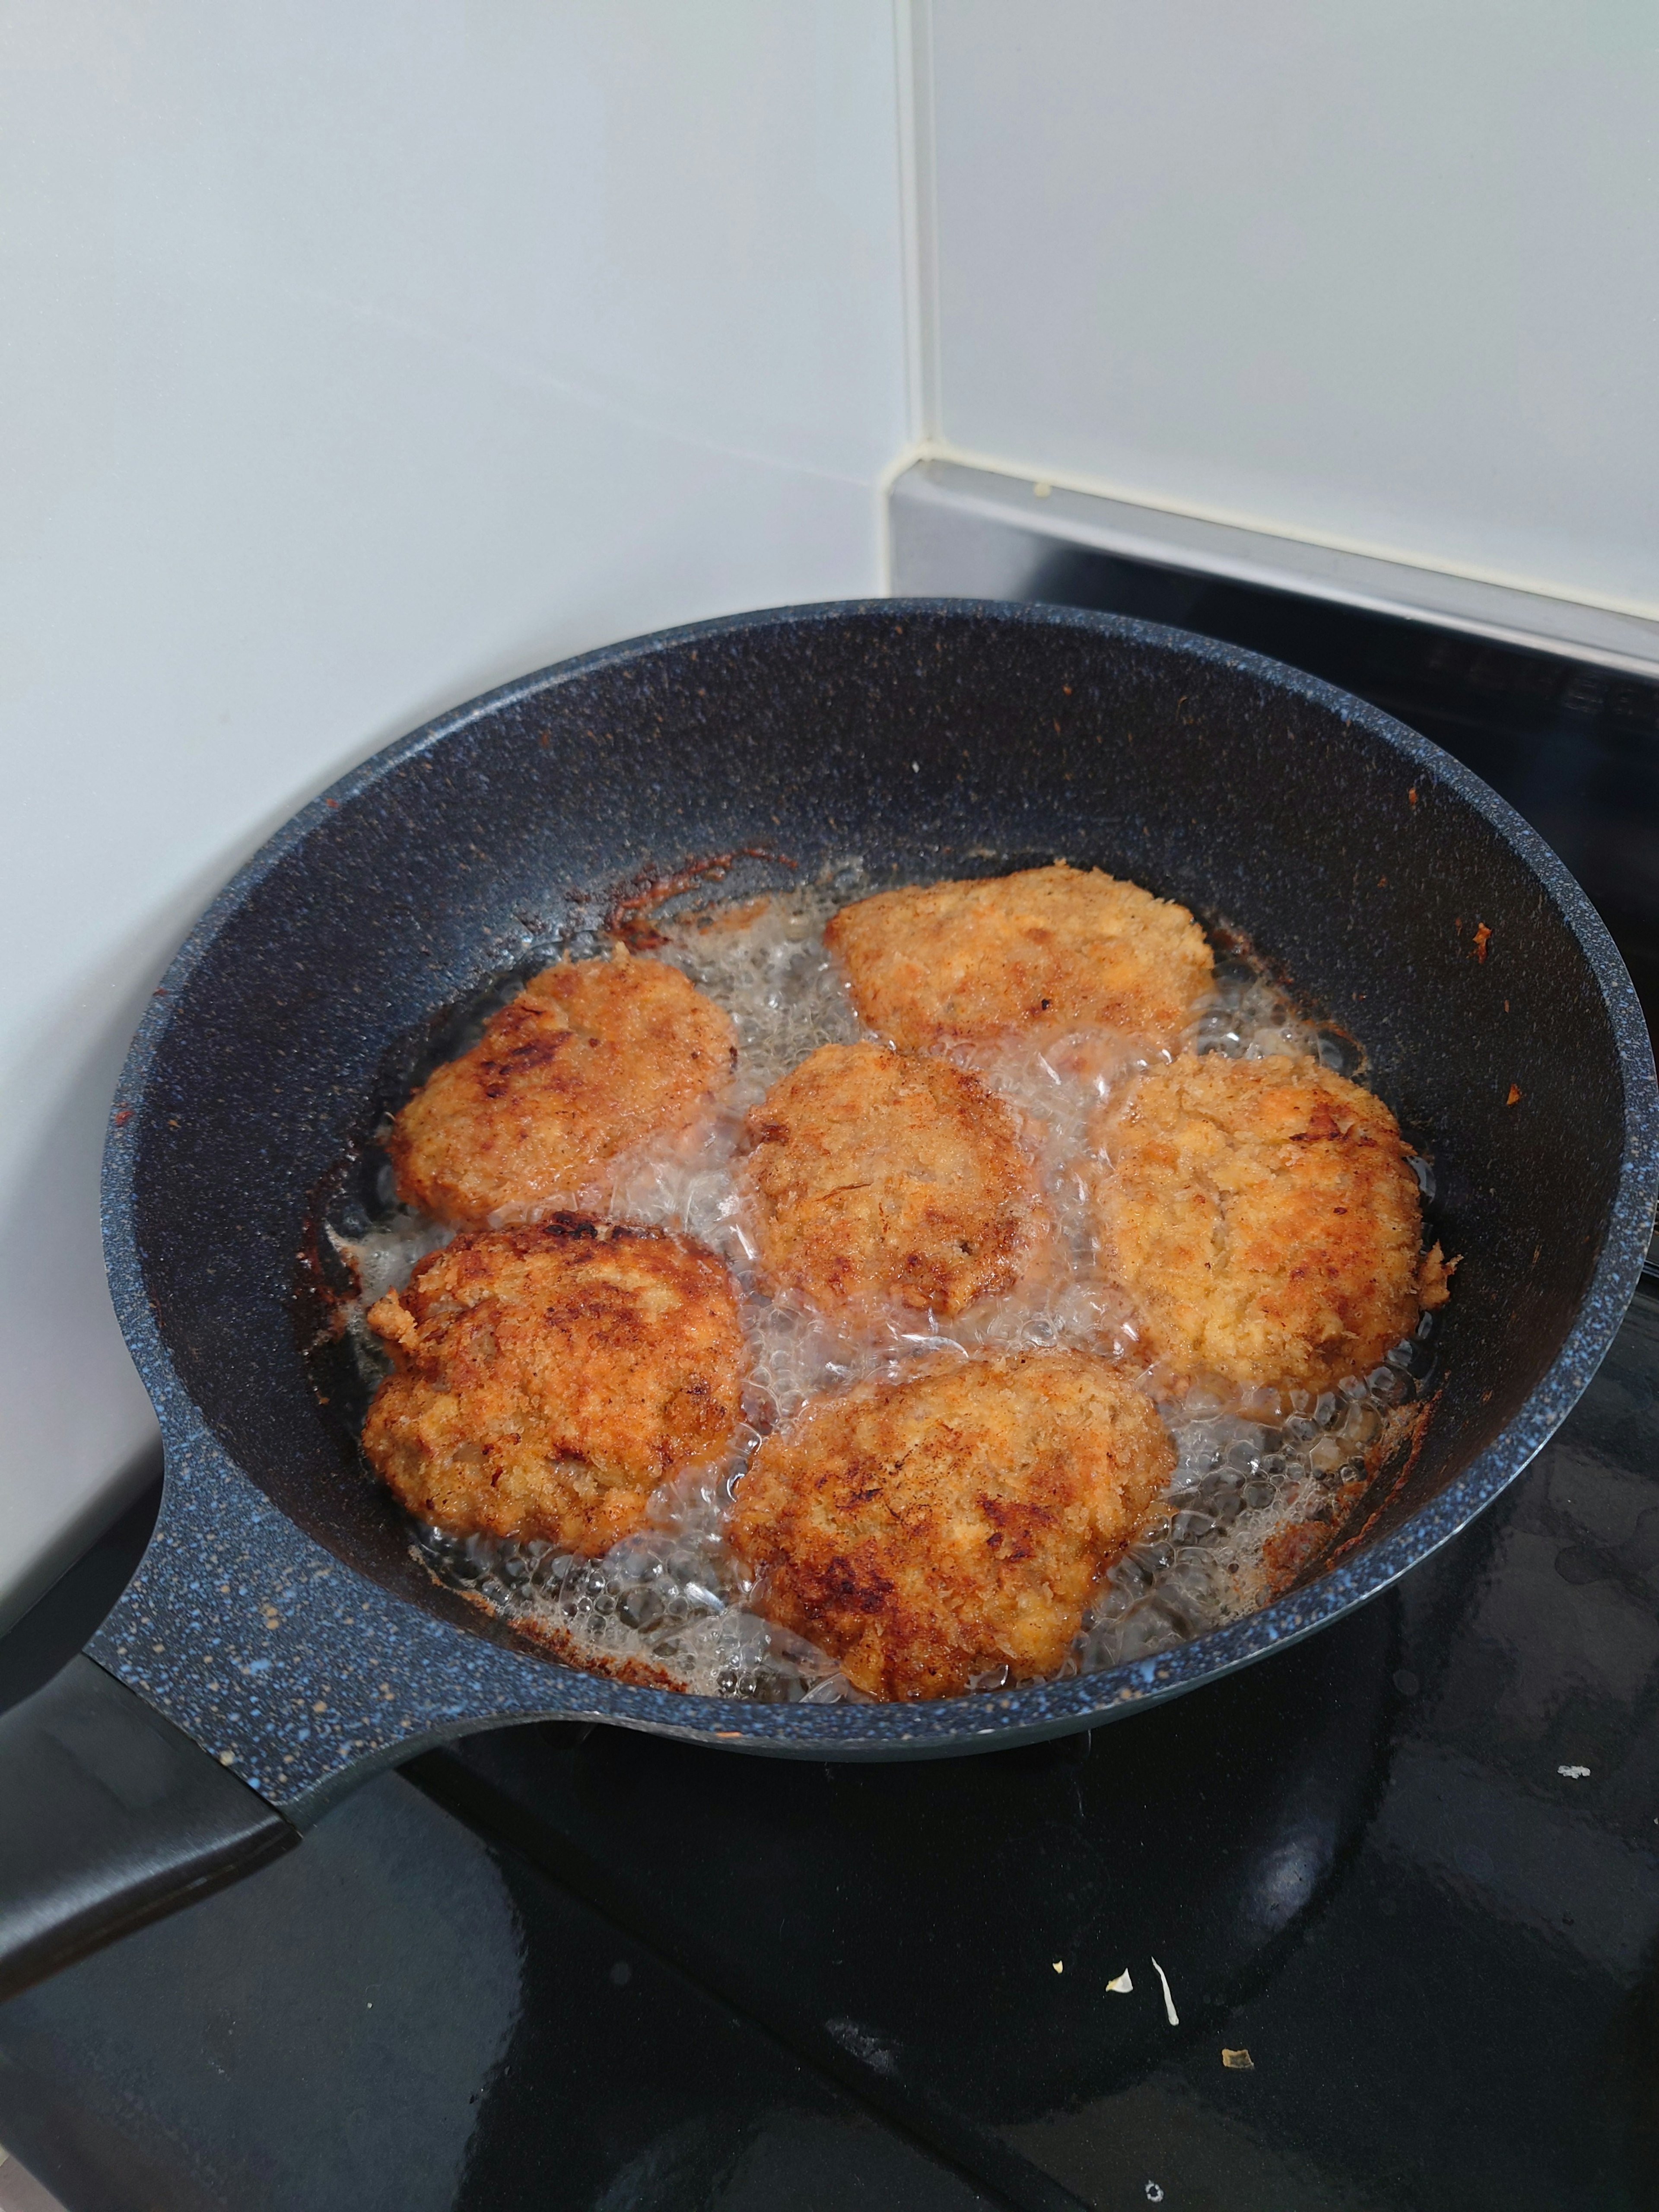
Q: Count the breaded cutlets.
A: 6